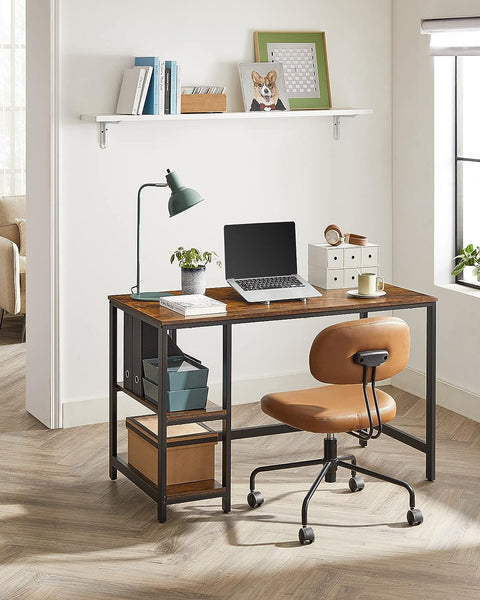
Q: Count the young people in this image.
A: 0